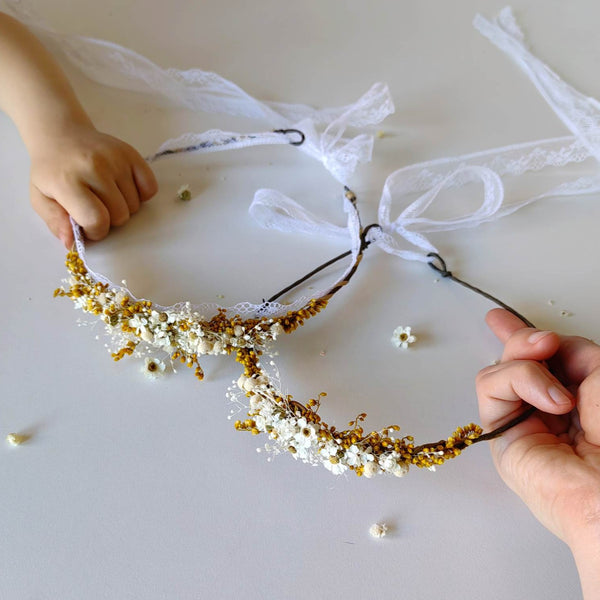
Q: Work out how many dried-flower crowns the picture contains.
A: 2